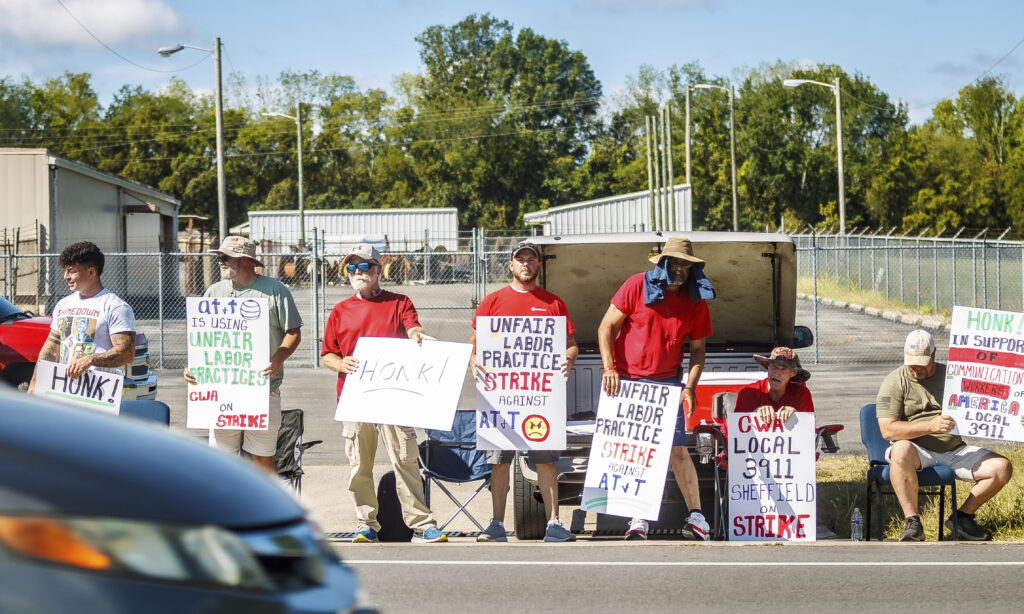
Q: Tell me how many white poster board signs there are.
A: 7